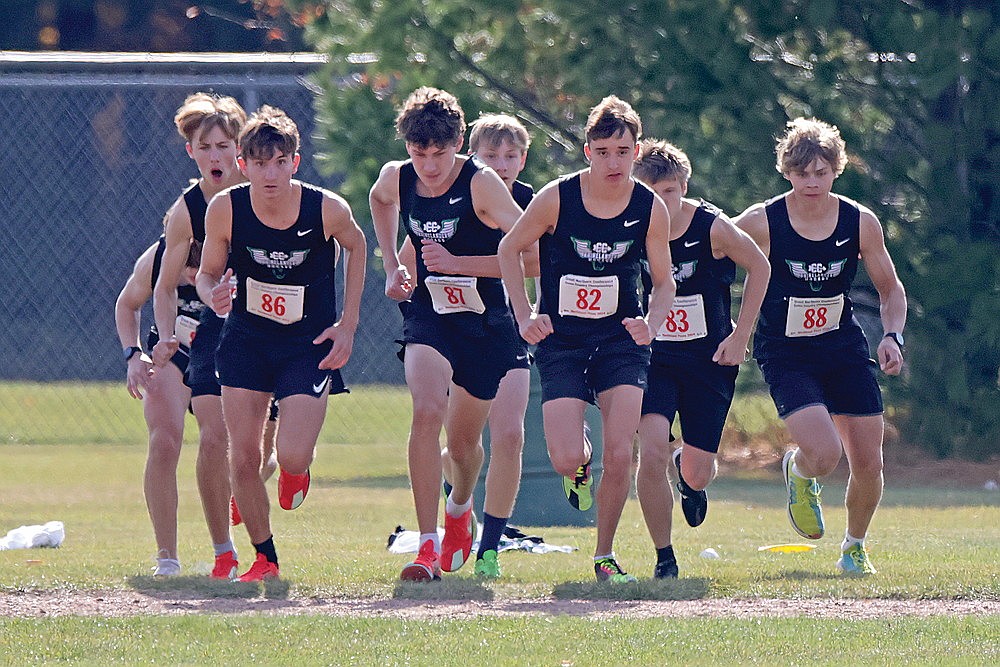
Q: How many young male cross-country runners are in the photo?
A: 8